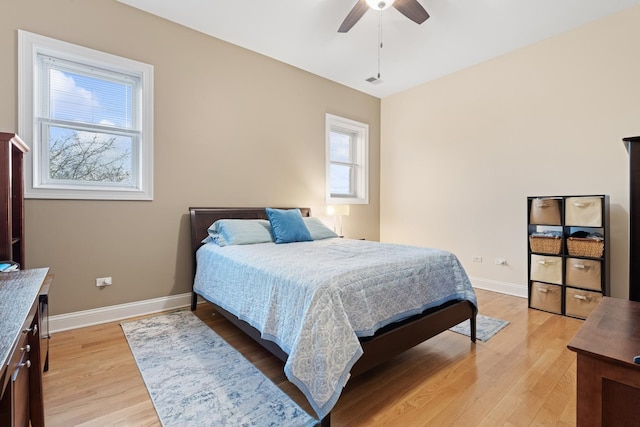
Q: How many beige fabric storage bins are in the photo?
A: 6